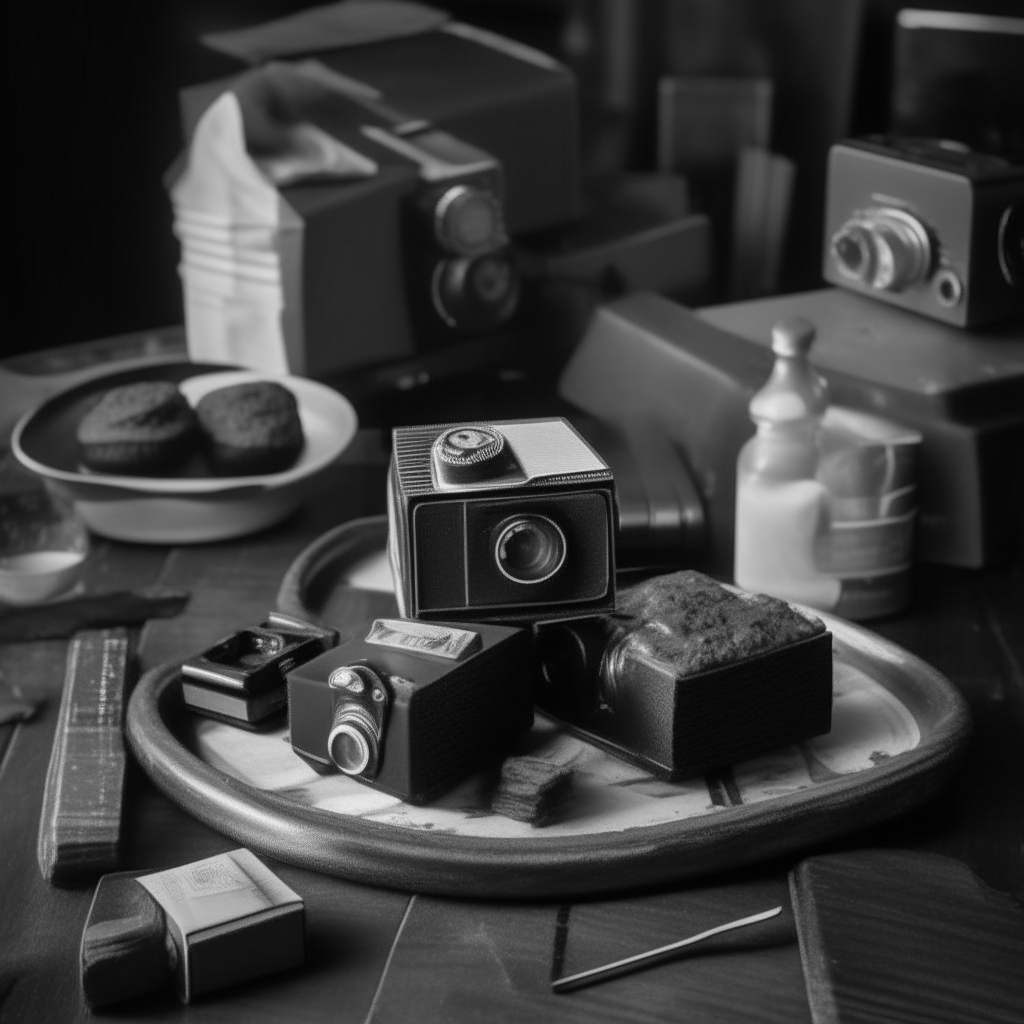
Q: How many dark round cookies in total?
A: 2